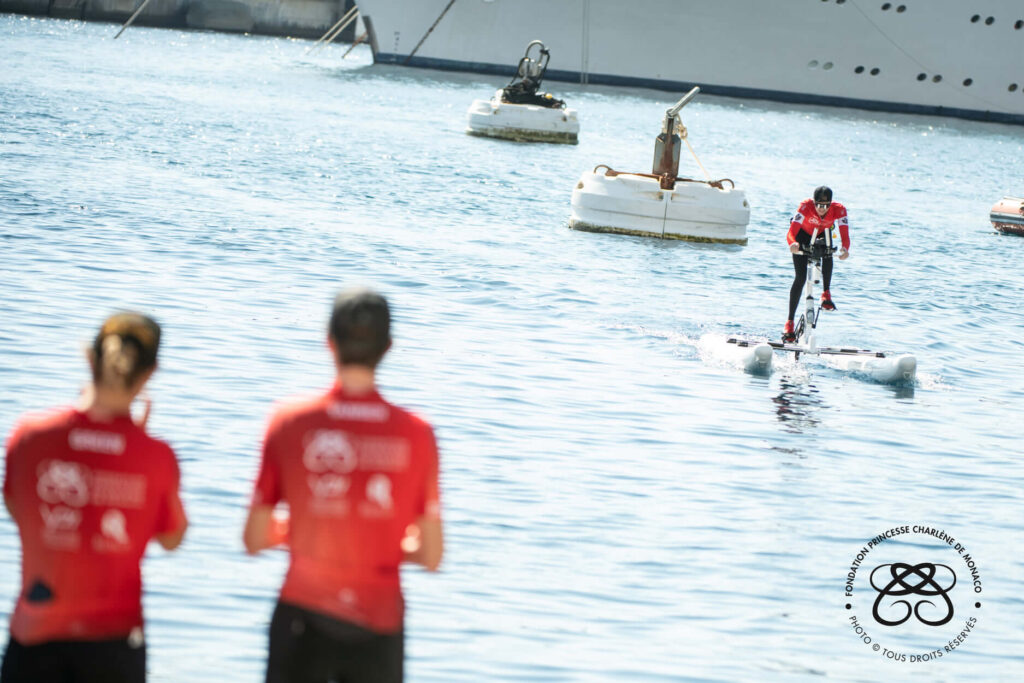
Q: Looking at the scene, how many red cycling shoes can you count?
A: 2